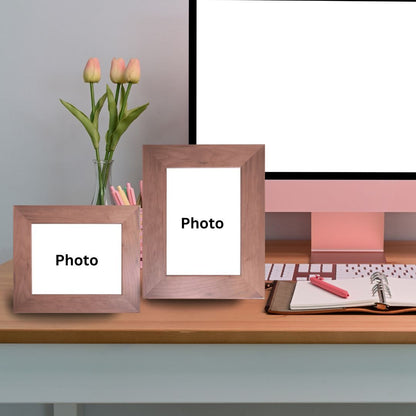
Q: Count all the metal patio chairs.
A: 0